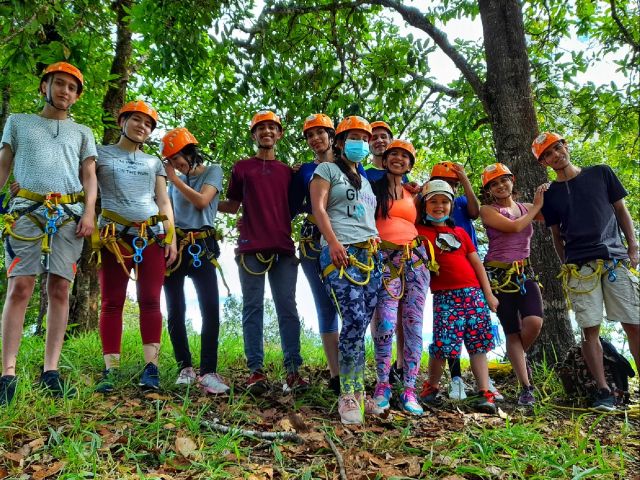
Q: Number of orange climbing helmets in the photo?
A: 11